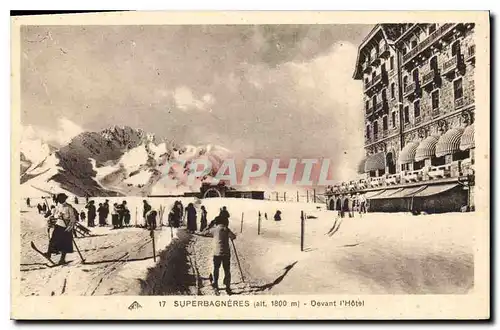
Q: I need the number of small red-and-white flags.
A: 0